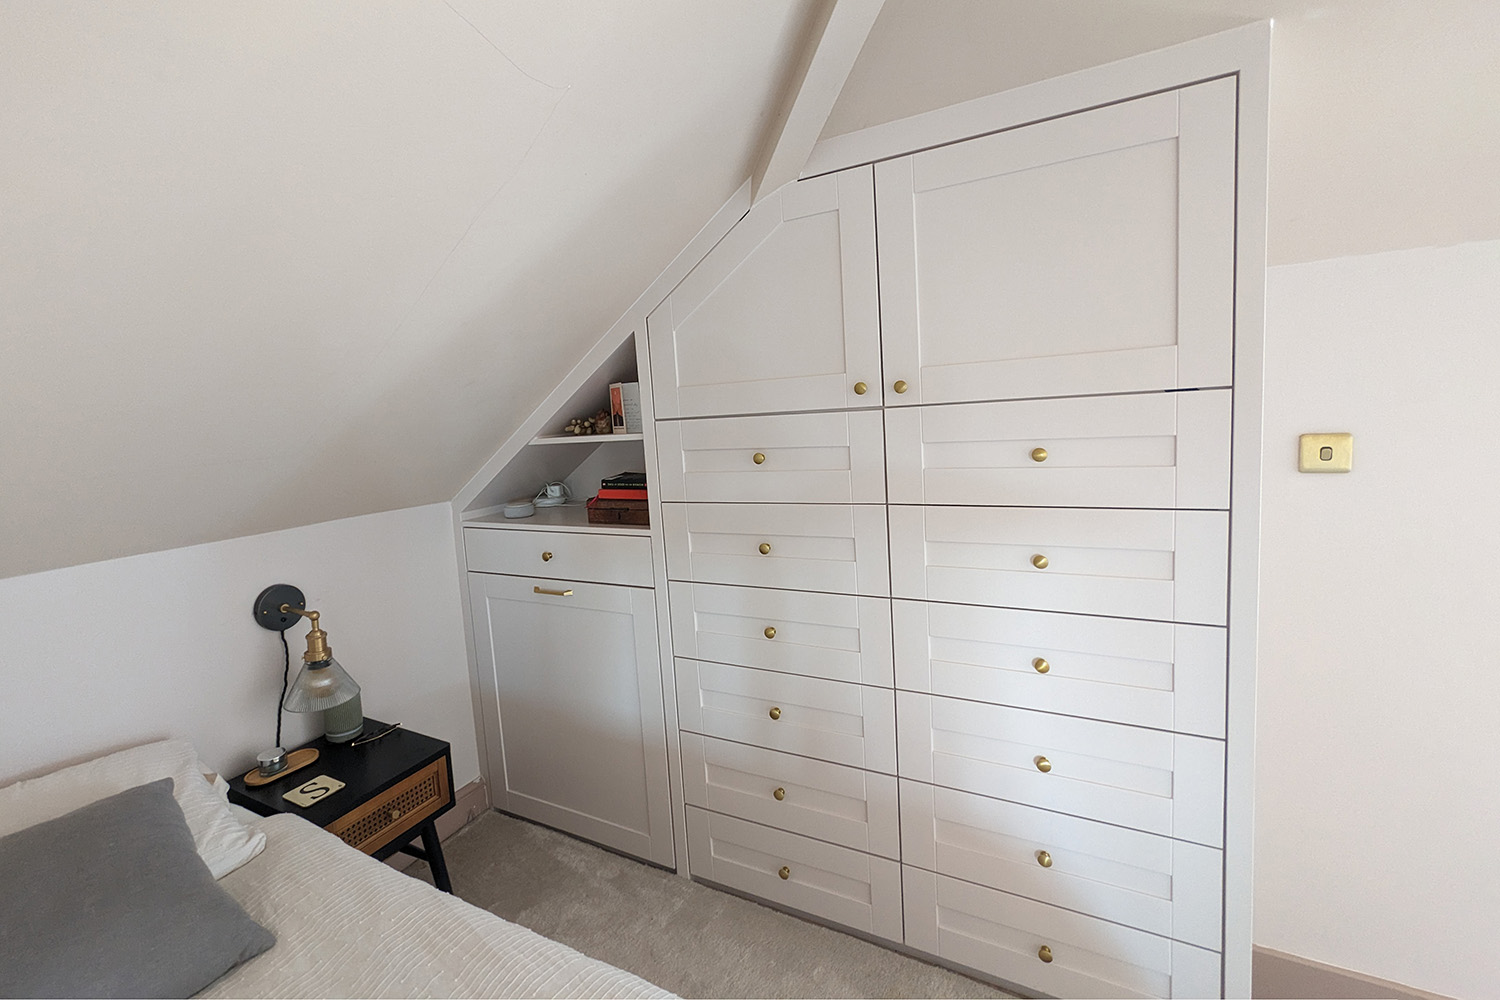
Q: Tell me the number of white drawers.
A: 13